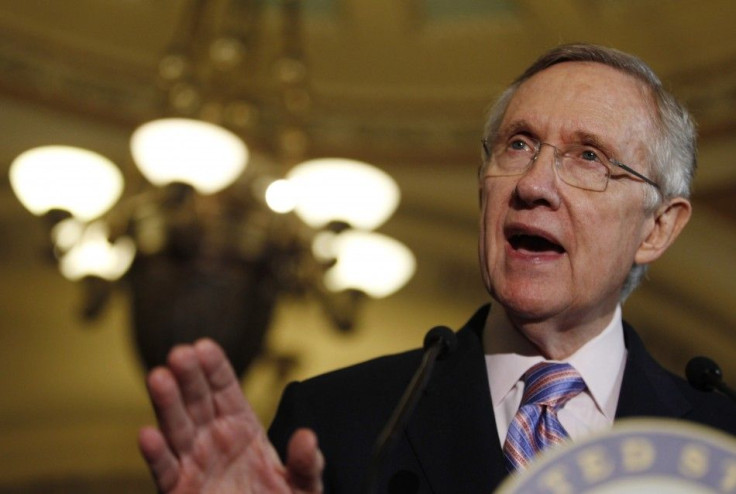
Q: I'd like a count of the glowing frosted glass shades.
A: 5